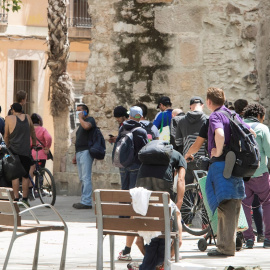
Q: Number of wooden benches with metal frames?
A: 2